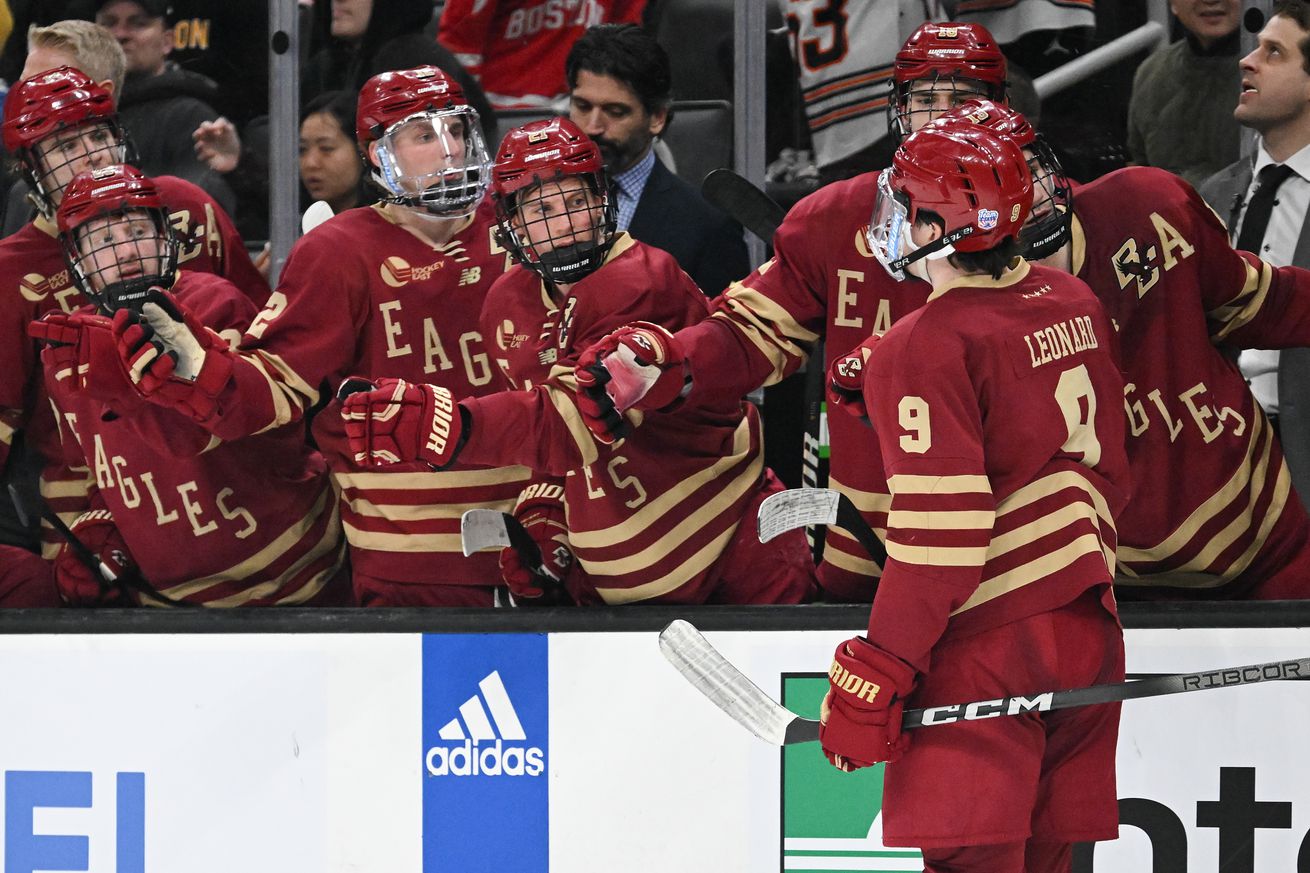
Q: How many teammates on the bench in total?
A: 6